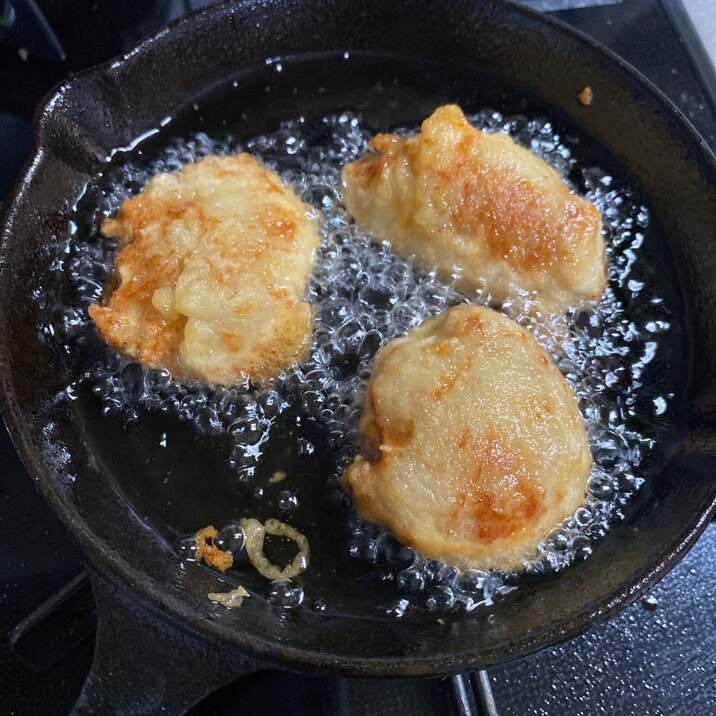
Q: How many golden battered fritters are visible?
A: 3